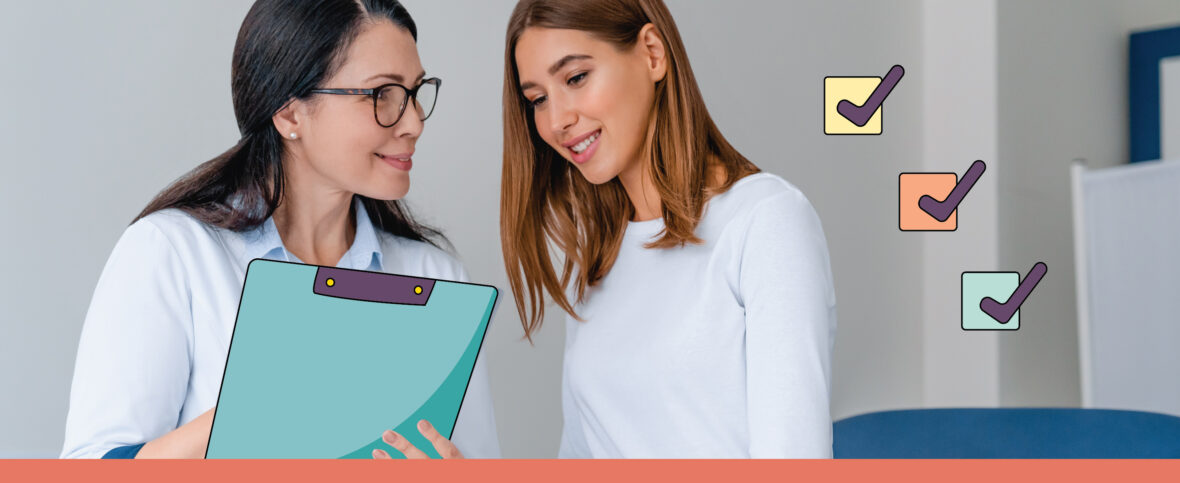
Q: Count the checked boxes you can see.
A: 3